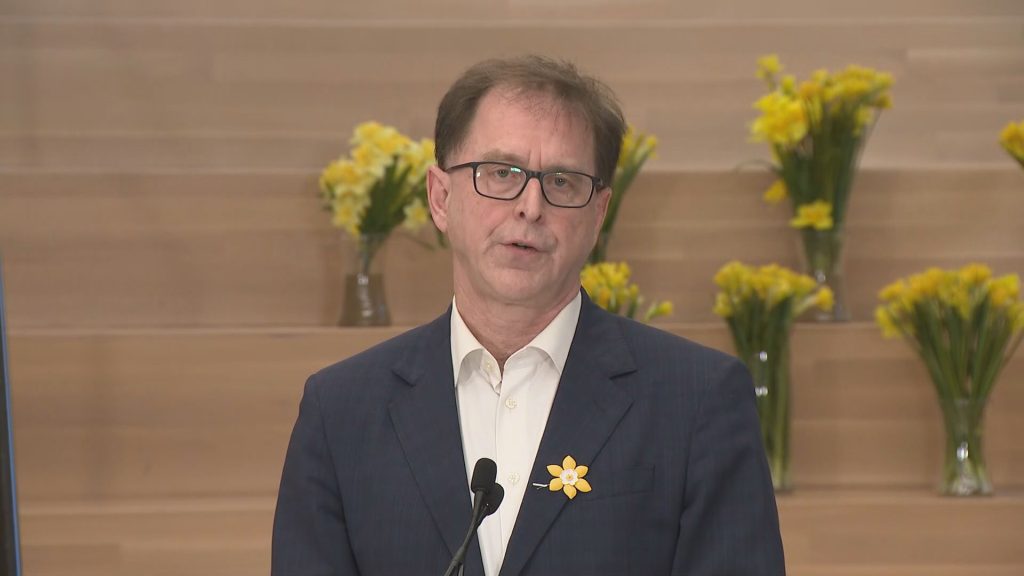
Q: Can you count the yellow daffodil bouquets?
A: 7